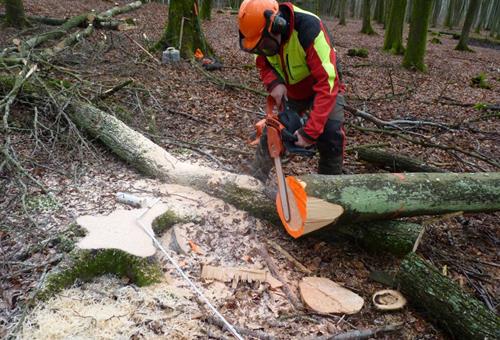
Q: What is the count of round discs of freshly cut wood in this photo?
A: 2